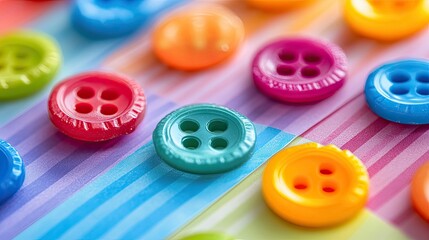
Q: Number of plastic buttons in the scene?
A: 13